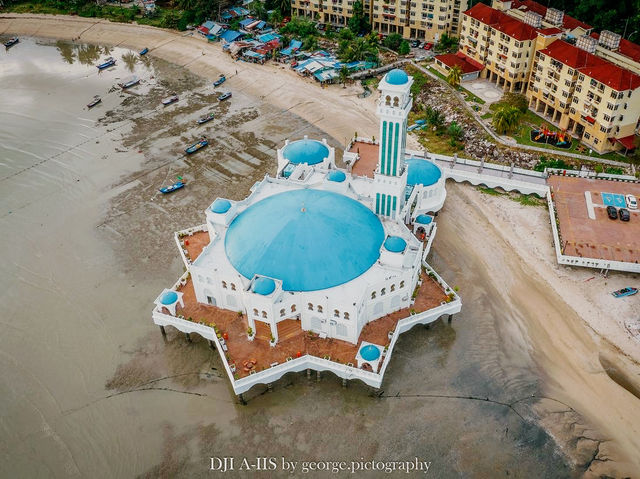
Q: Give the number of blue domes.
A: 11